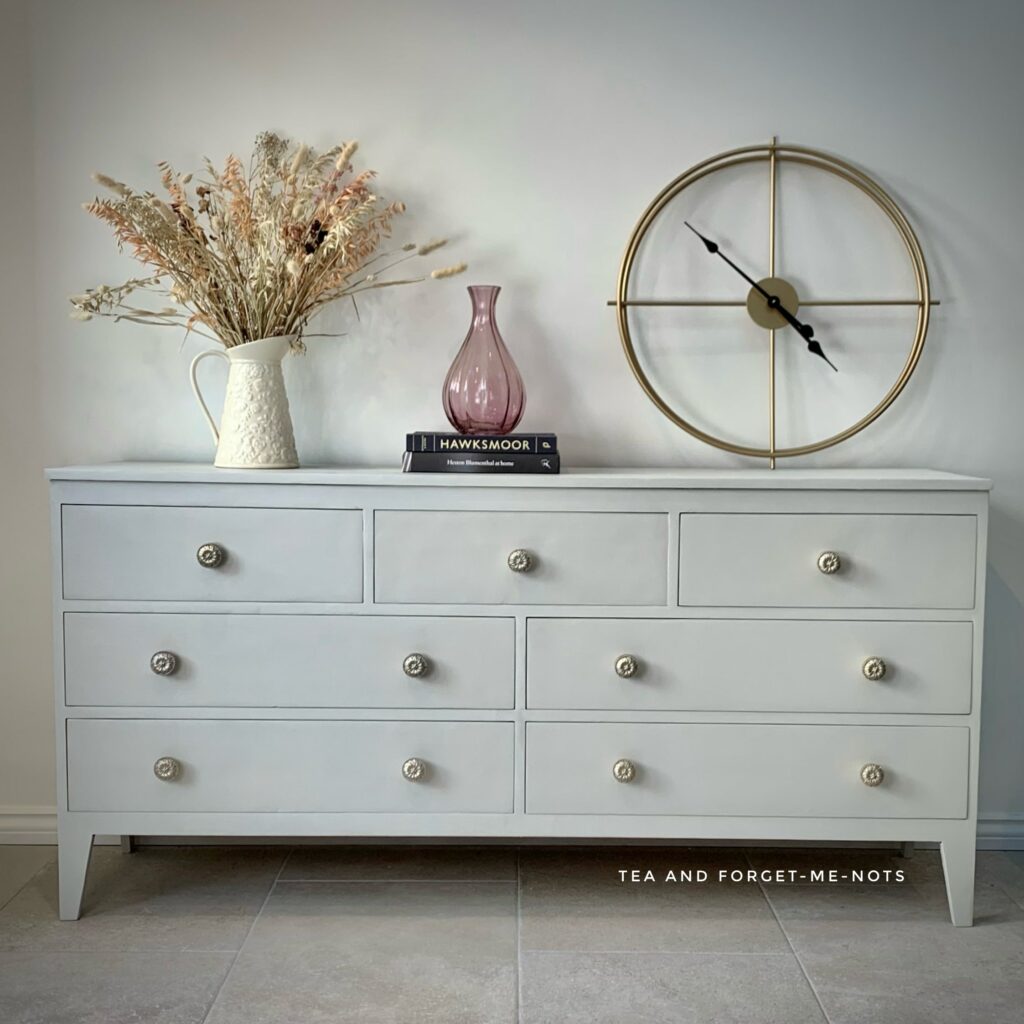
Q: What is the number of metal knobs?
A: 11